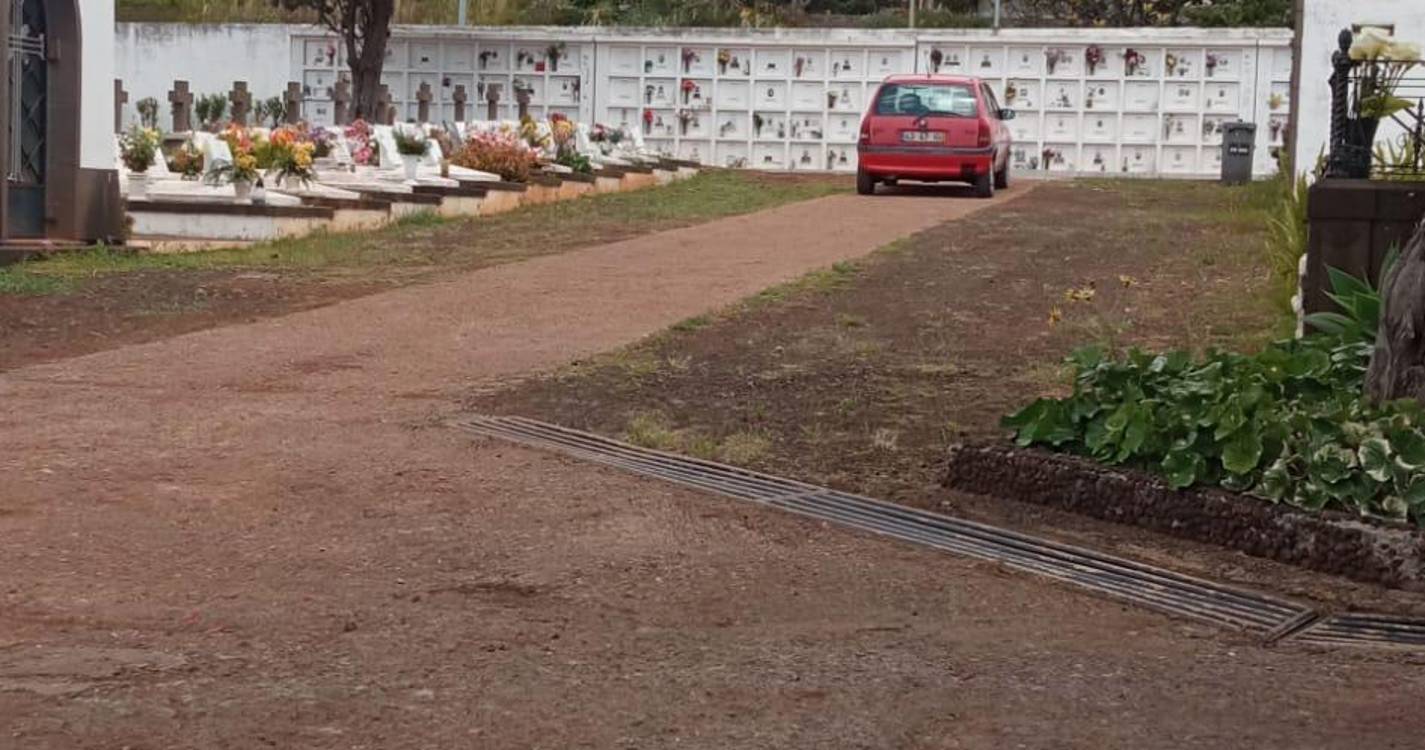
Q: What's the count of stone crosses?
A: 10